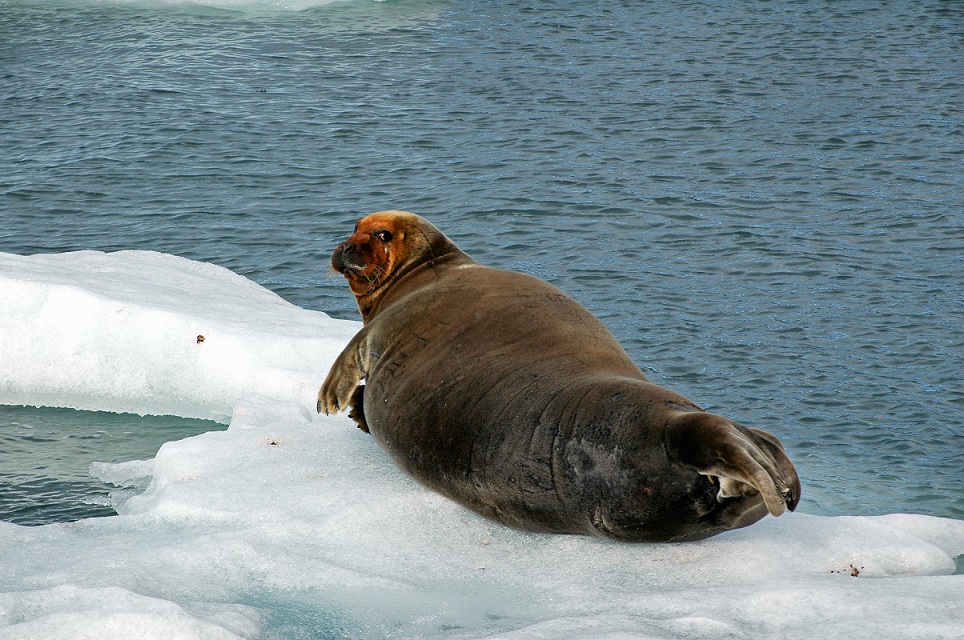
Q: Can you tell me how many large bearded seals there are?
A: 1